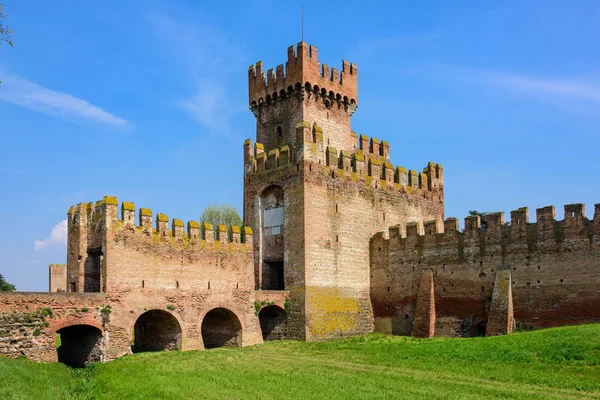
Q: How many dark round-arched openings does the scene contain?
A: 4